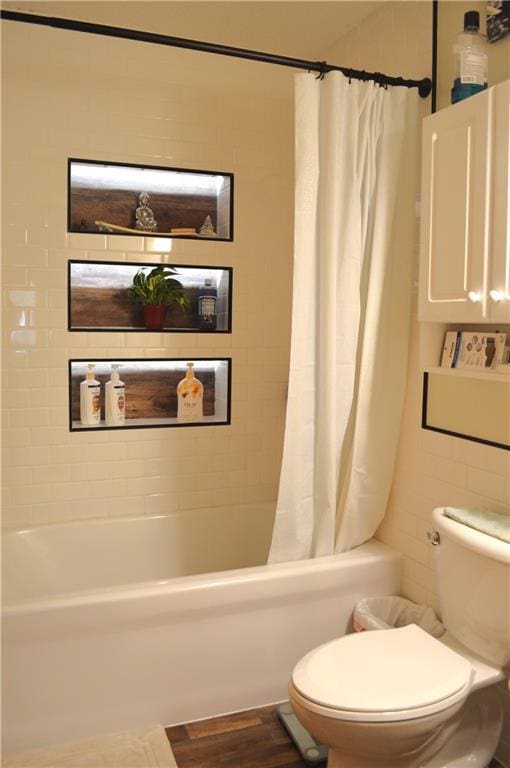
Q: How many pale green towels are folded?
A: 1